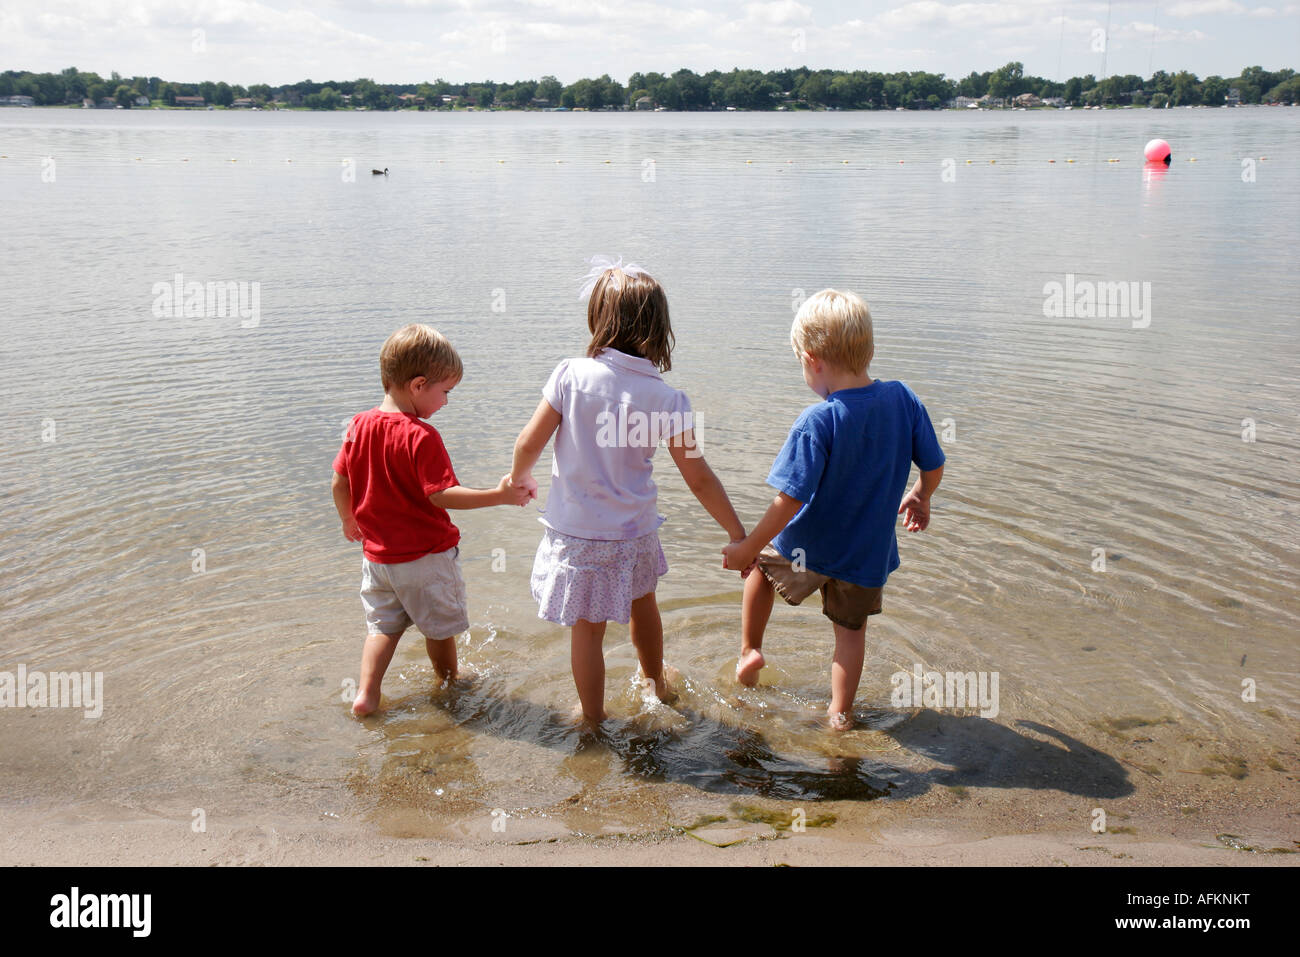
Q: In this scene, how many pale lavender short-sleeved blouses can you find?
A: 1